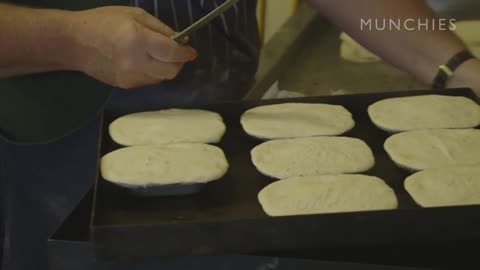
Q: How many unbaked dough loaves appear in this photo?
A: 8